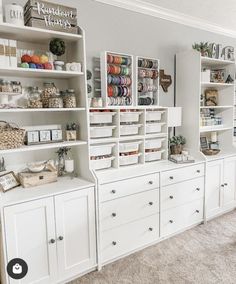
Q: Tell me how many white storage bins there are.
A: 12